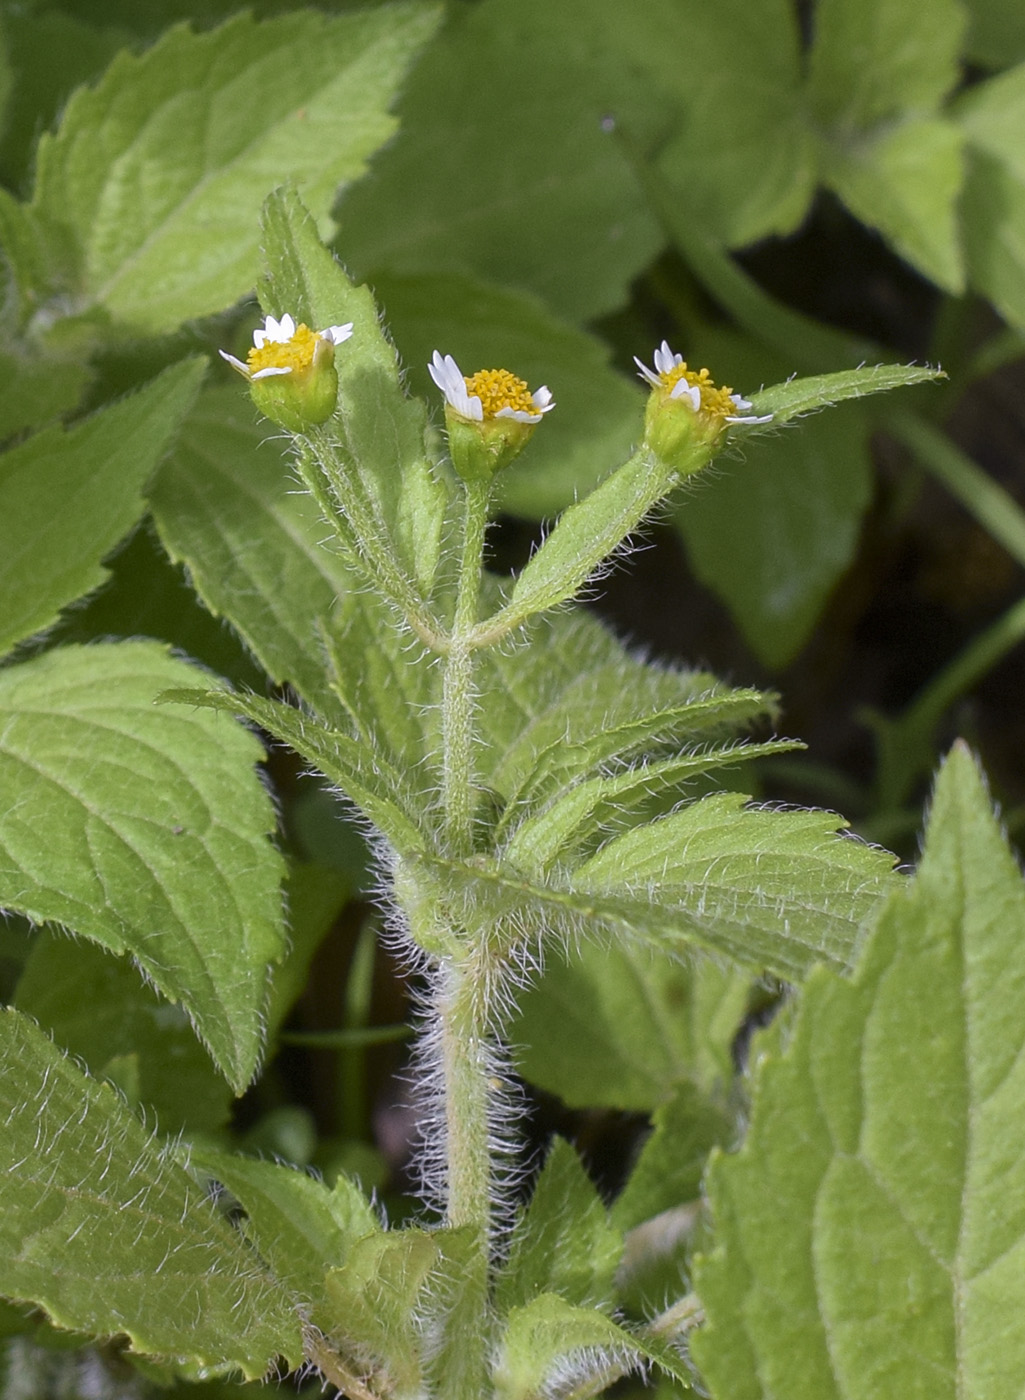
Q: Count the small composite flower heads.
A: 3